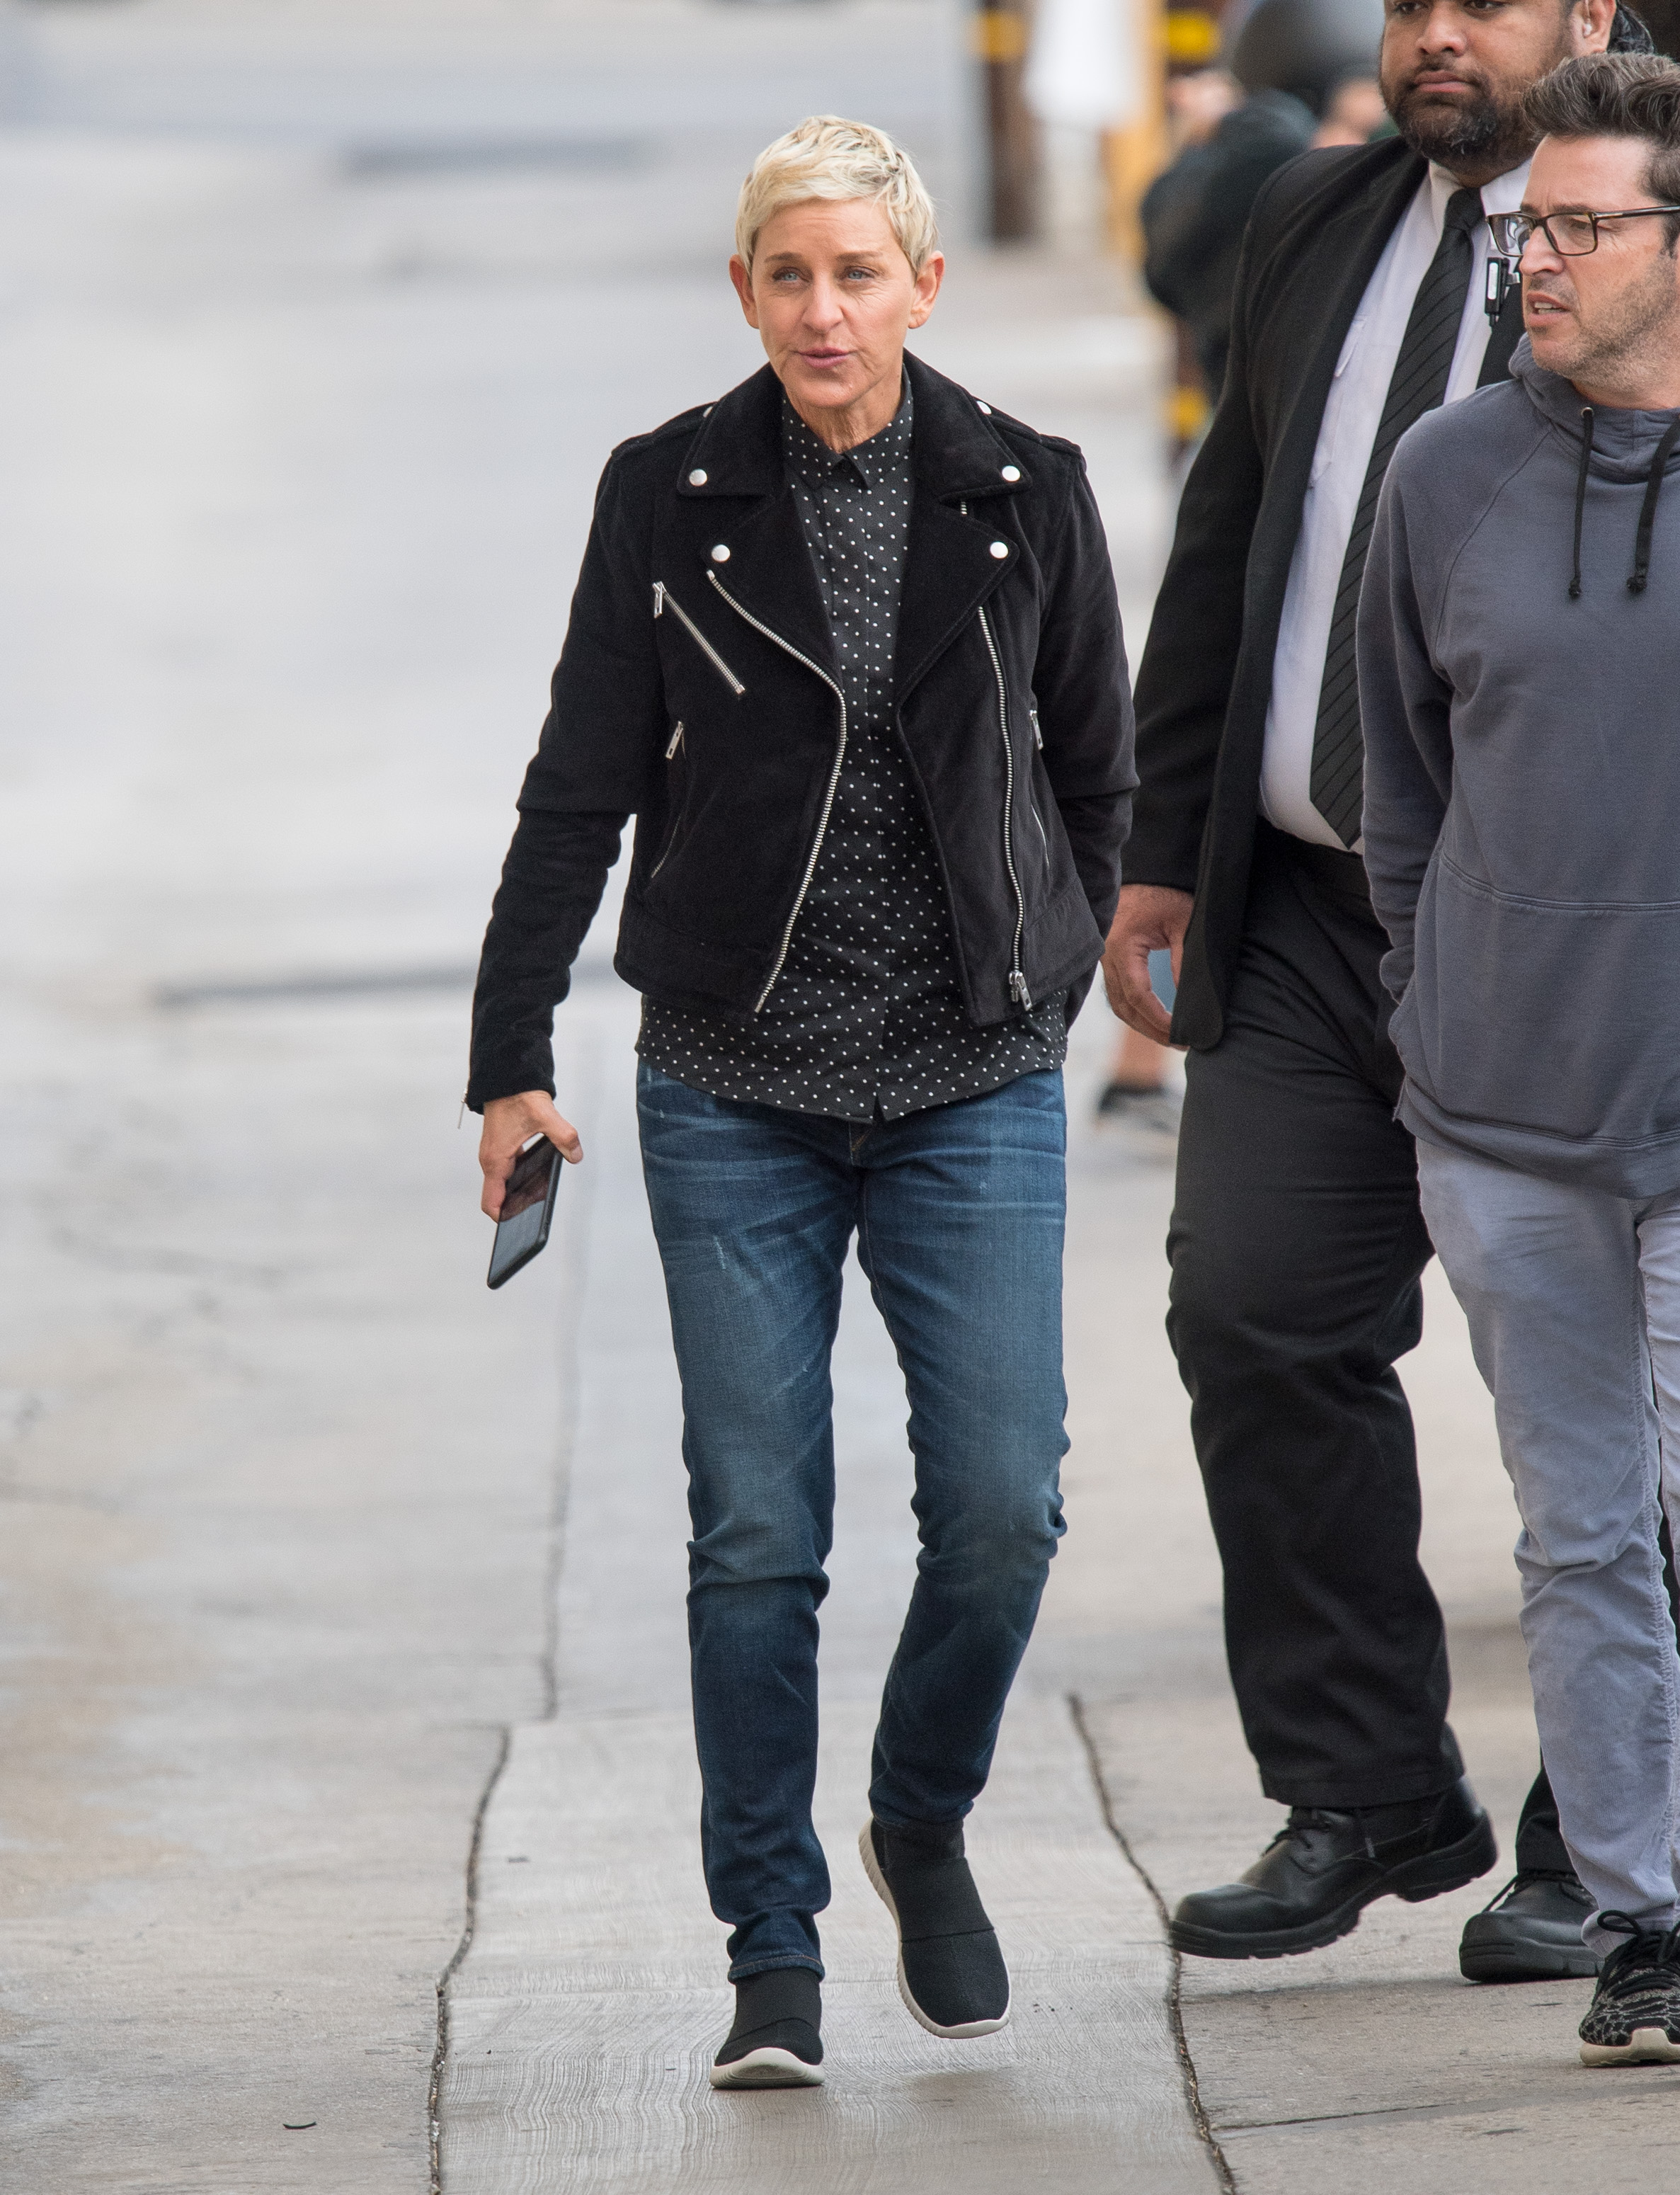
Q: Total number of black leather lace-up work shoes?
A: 2